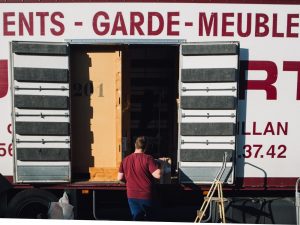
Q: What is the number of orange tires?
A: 0